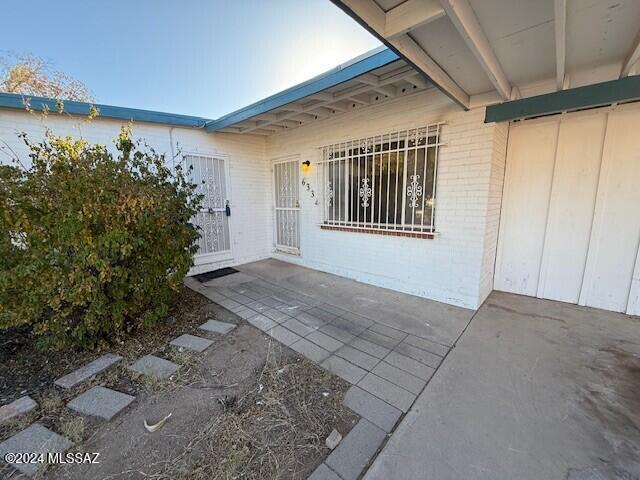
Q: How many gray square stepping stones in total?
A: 5